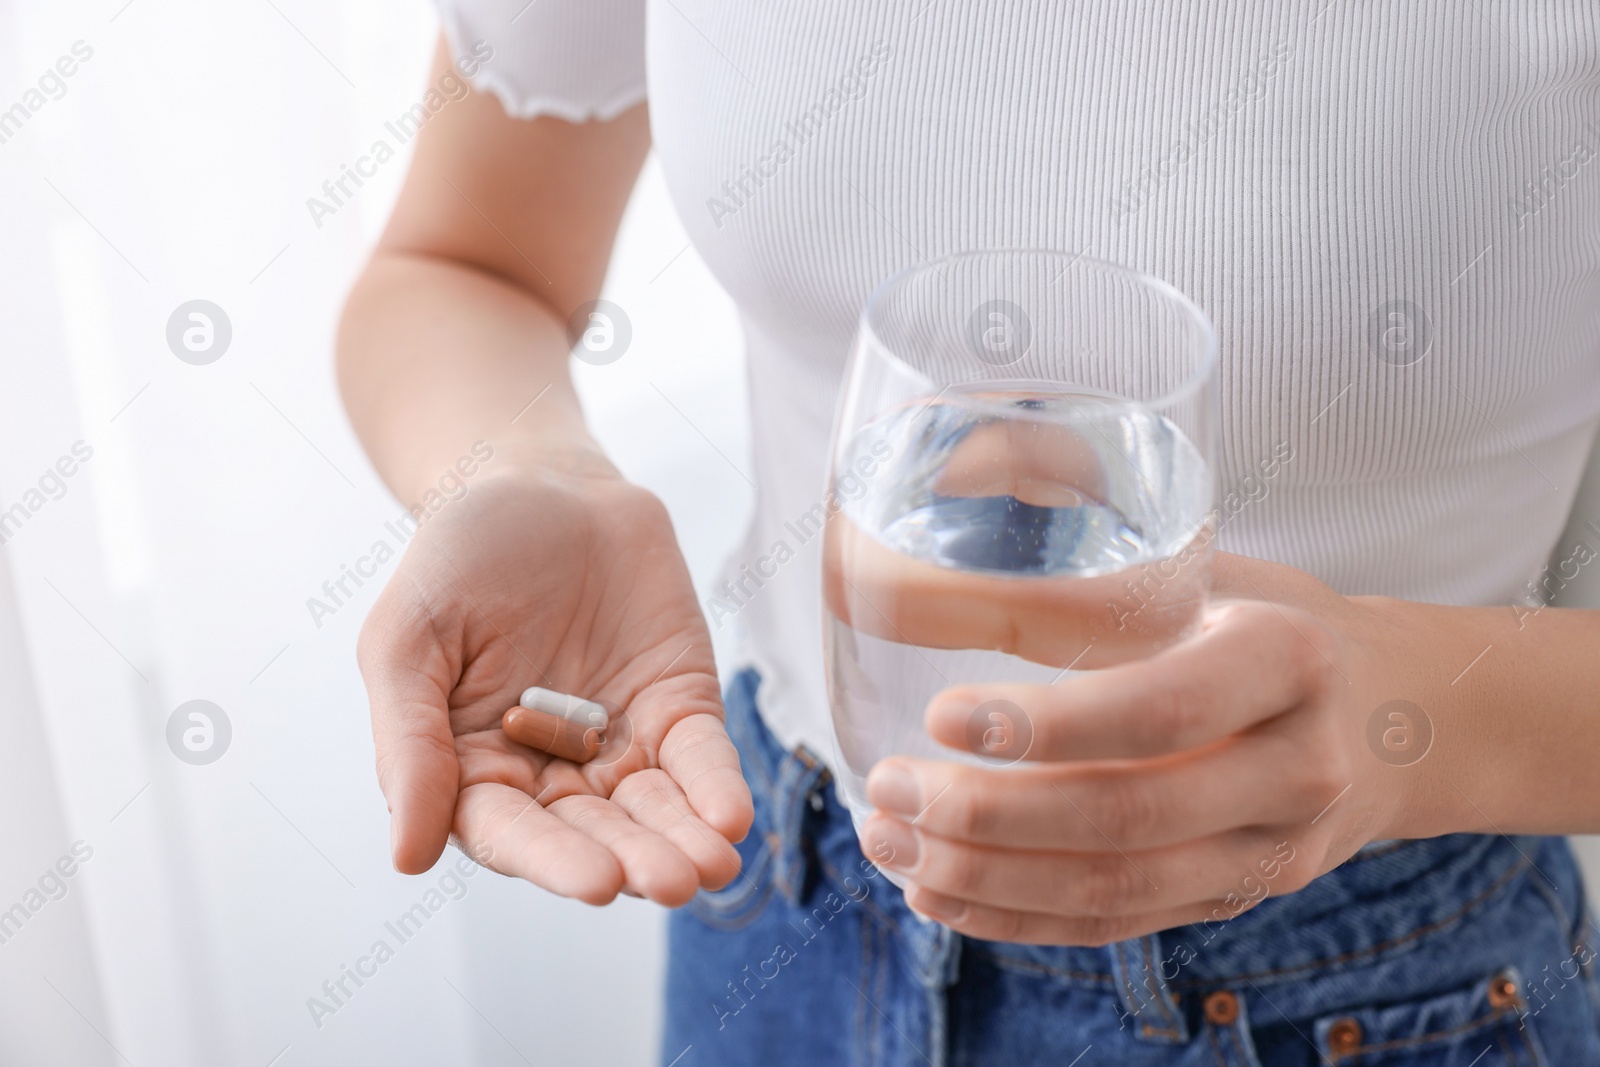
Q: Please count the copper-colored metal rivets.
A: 3